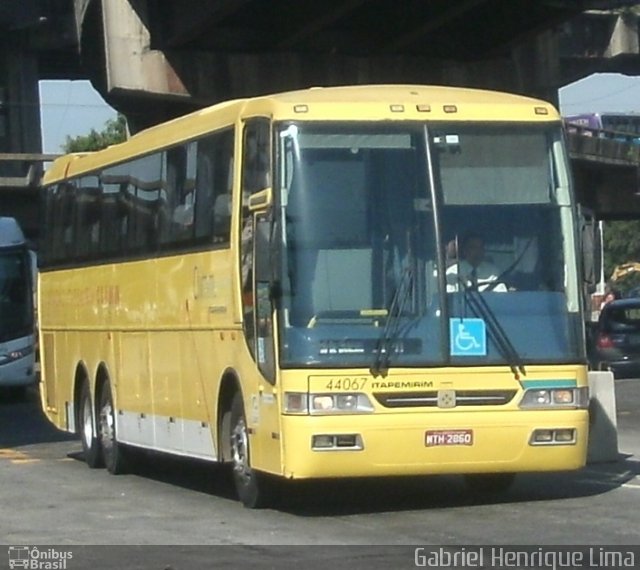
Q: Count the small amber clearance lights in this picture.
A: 5